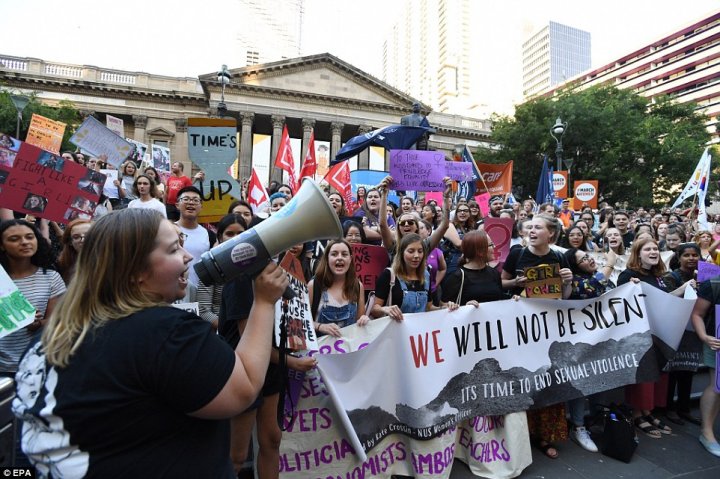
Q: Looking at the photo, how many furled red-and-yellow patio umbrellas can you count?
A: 0